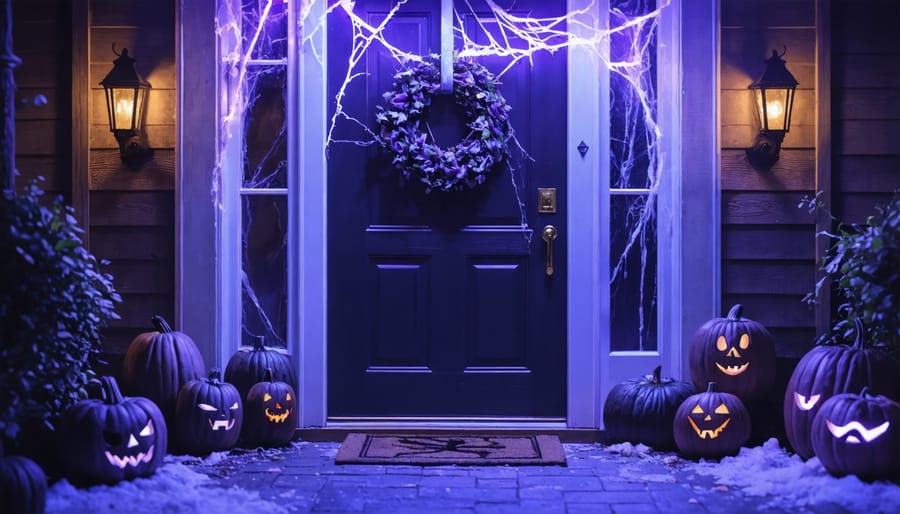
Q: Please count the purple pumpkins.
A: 11